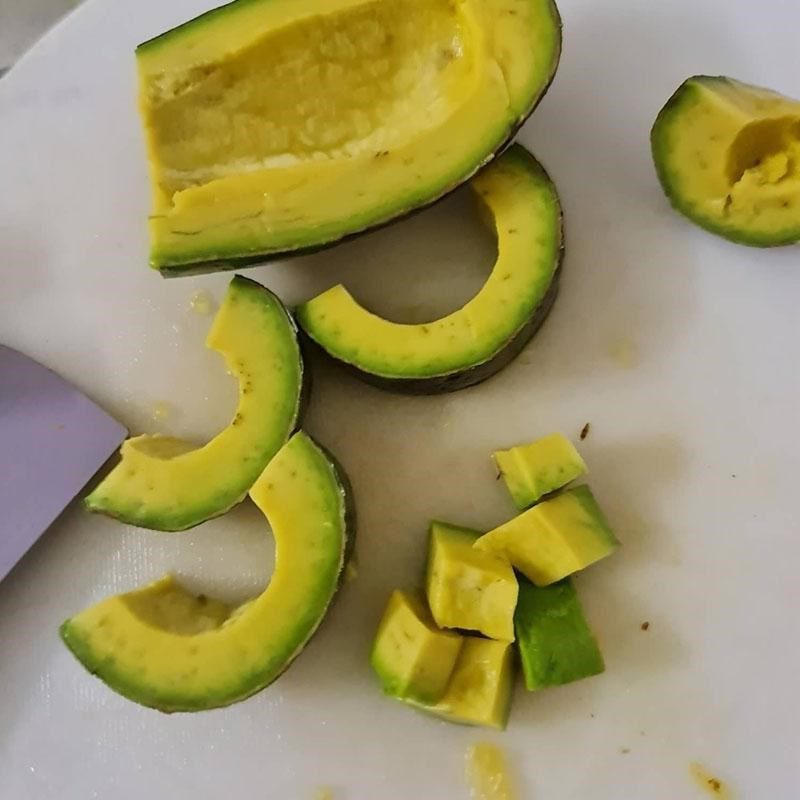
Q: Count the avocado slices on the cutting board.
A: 3